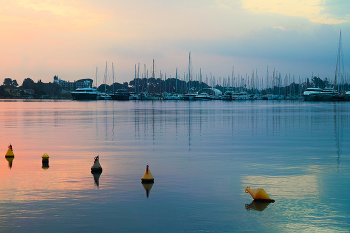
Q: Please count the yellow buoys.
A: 4